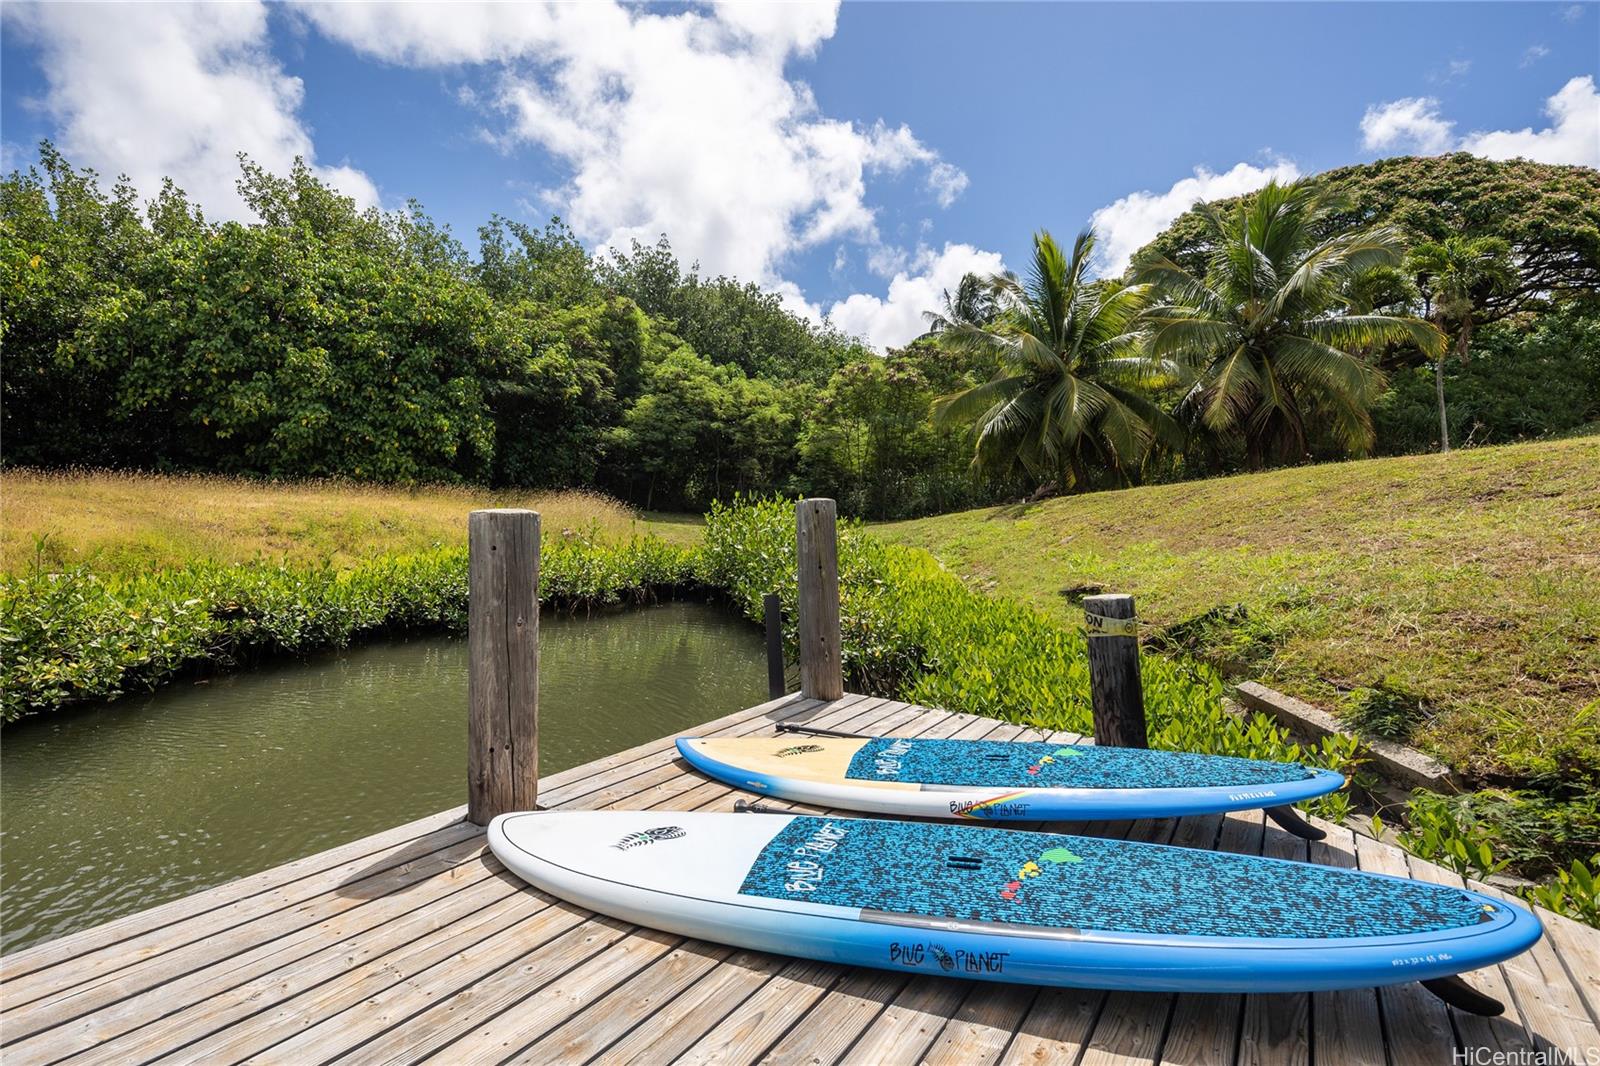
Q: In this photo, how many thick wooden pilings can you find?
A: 3